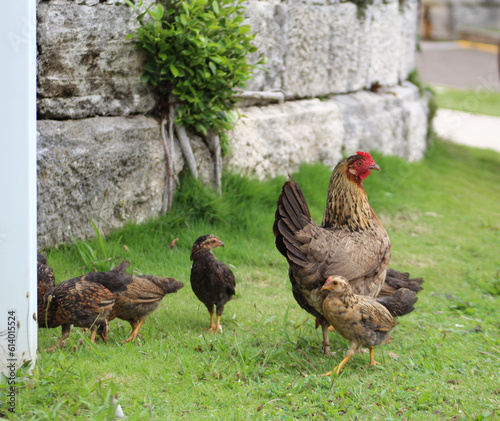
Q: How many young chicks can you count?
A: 5